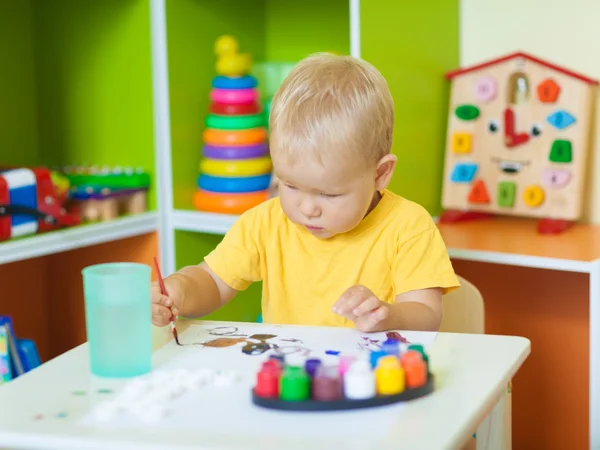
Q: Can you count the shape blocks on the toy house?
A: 11